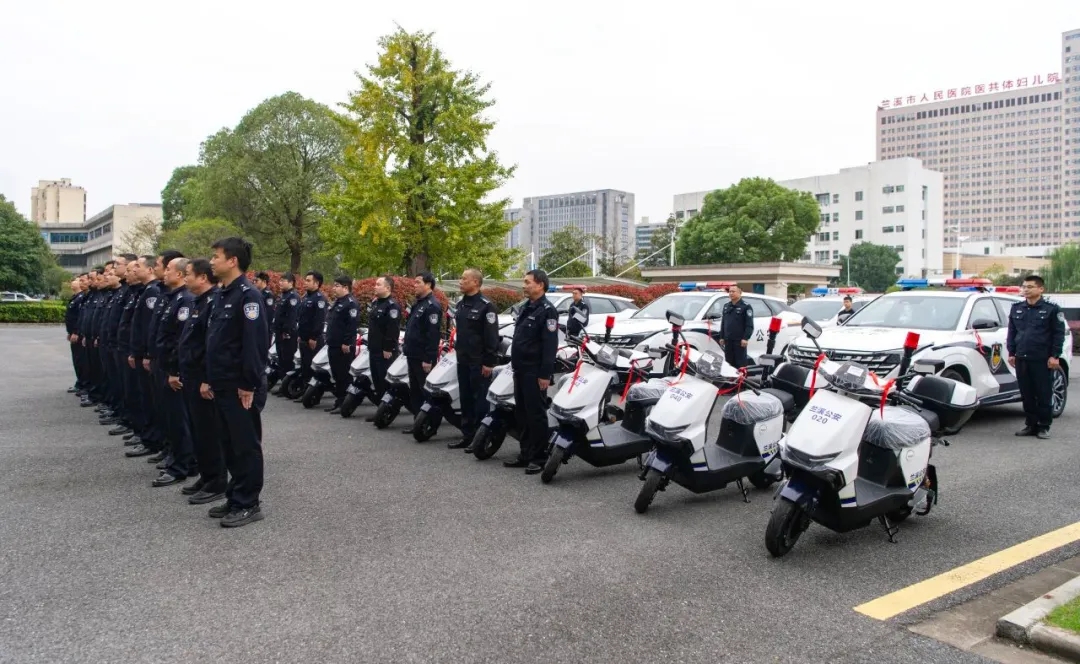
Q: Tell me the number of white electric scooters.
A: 10